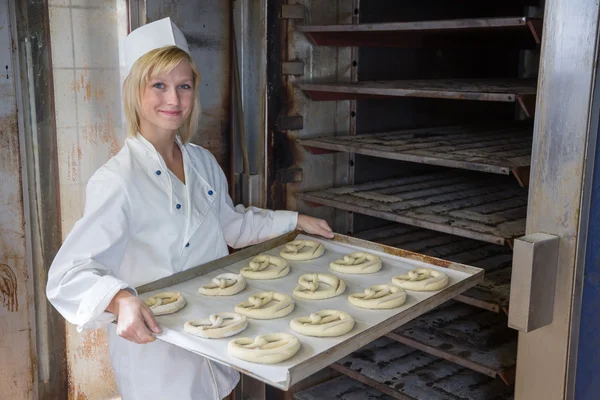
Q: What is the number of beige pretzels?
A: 12